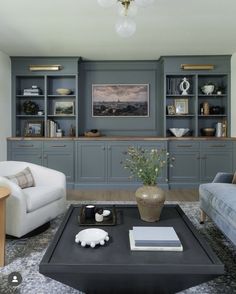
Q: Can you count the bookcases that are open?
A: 2